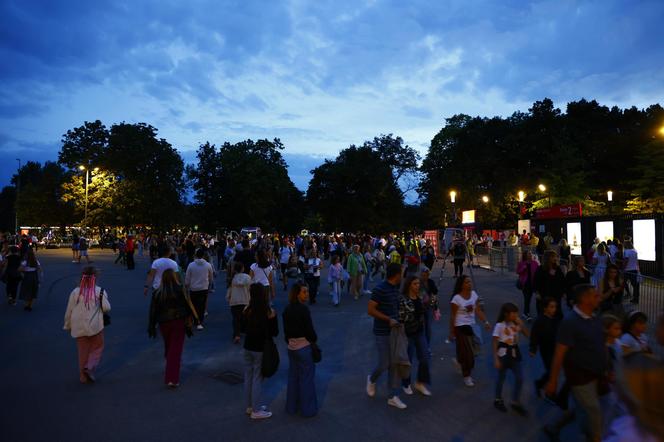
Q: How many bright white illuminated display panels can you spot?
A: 3